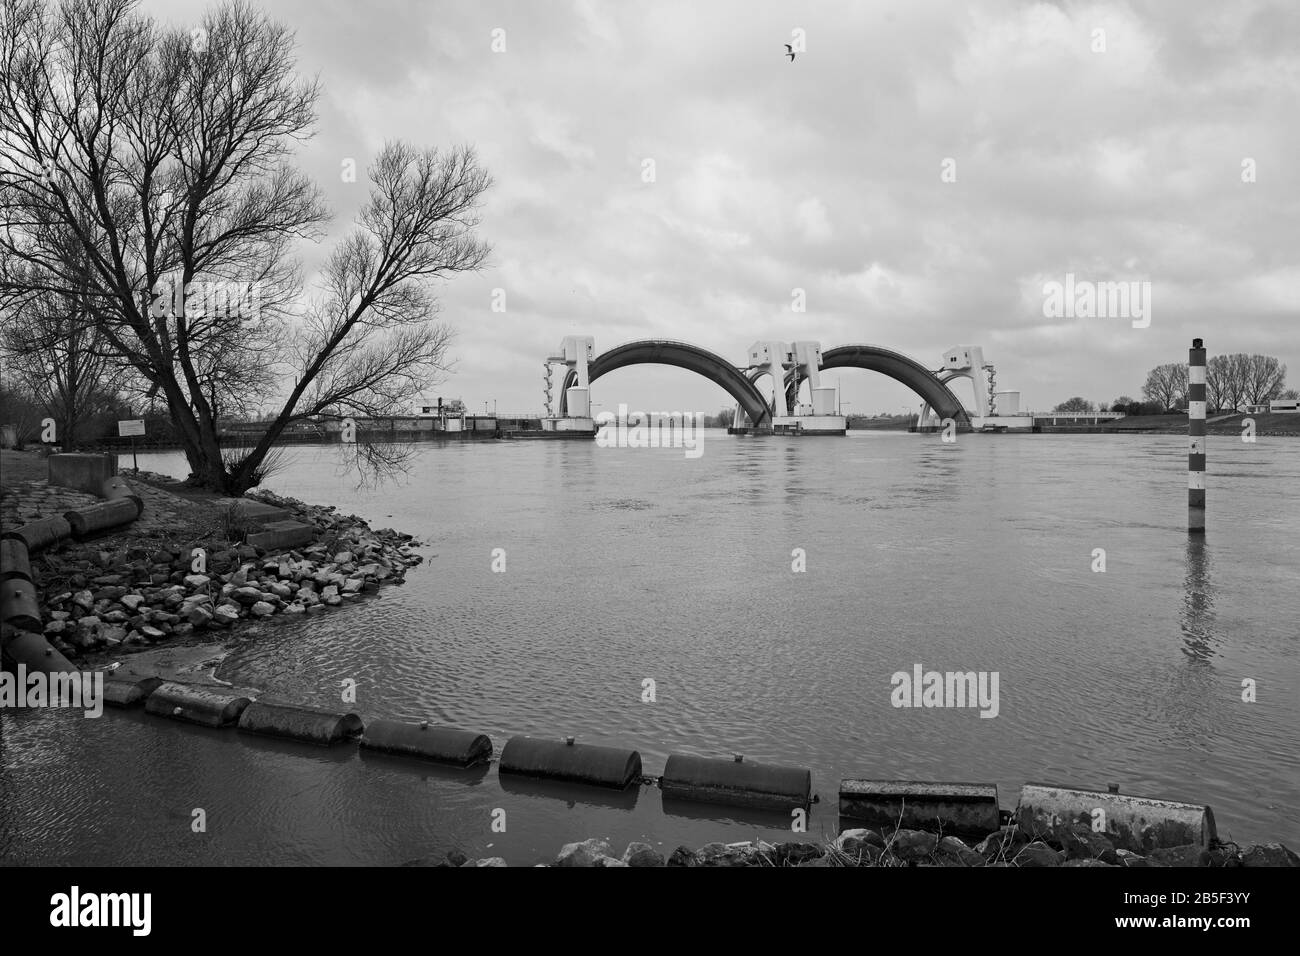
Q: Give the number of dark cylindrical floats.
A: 14